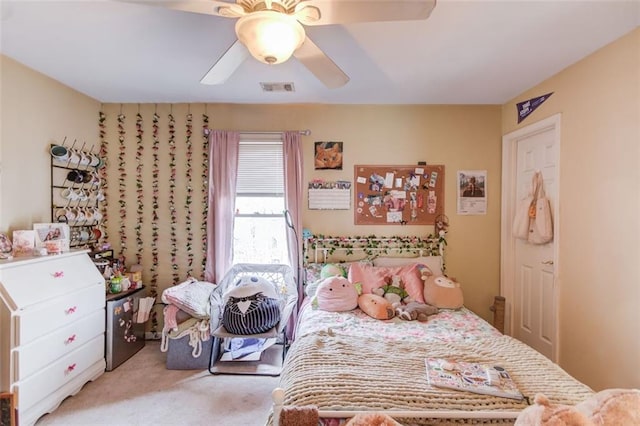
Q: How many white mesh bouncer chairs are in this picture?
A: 1